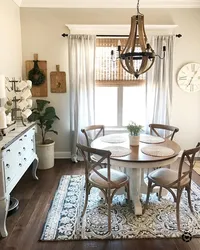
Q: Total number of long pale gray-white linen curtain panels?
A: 2